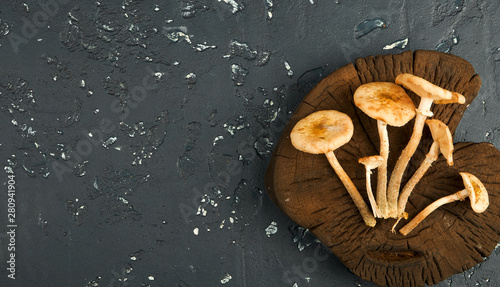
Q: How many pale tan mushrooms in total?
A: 6